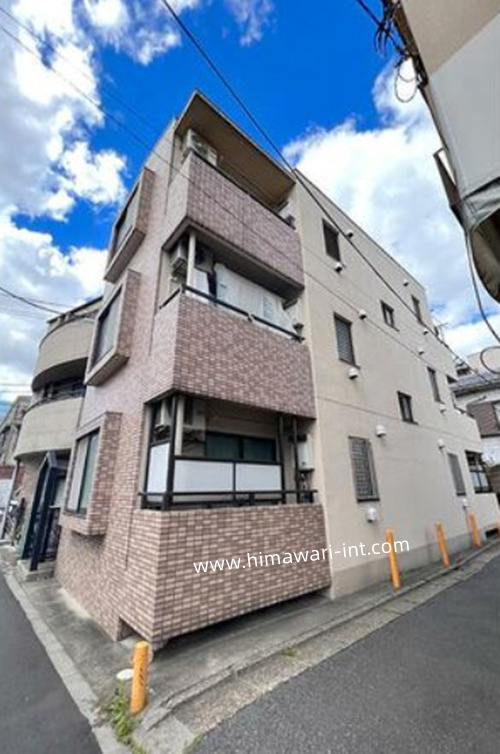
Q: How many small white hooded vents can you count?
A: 12